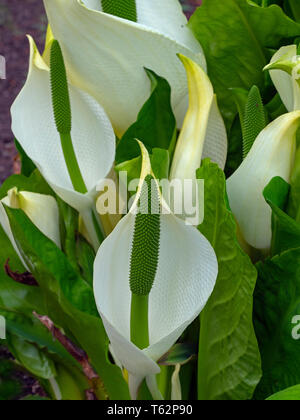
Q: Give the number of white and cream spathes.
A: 7